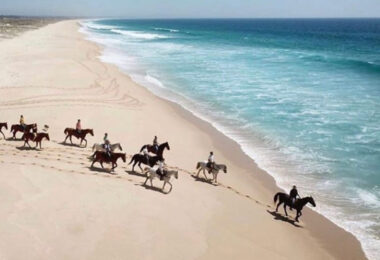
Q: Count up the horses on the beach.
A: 11